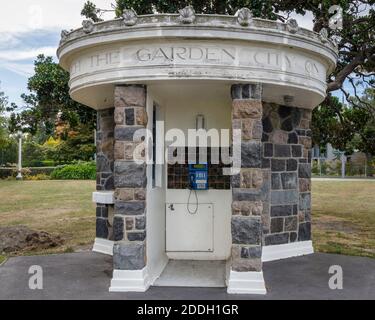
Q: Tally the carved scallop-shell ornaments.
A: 7